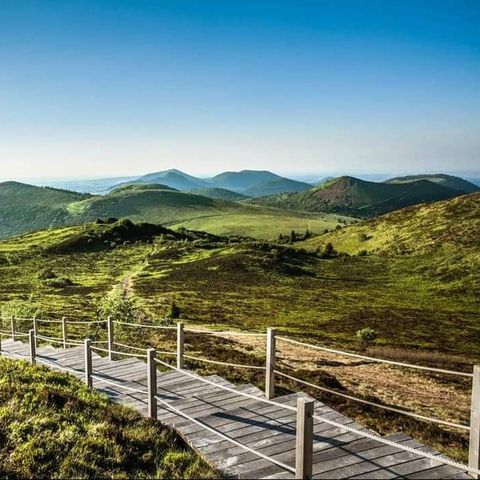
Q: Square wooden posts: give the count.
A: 11